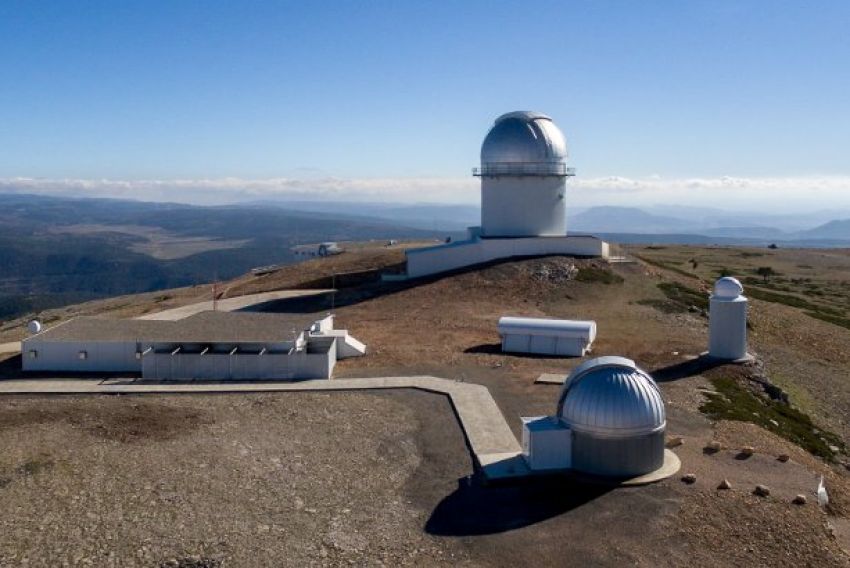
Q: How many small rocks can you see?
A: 8